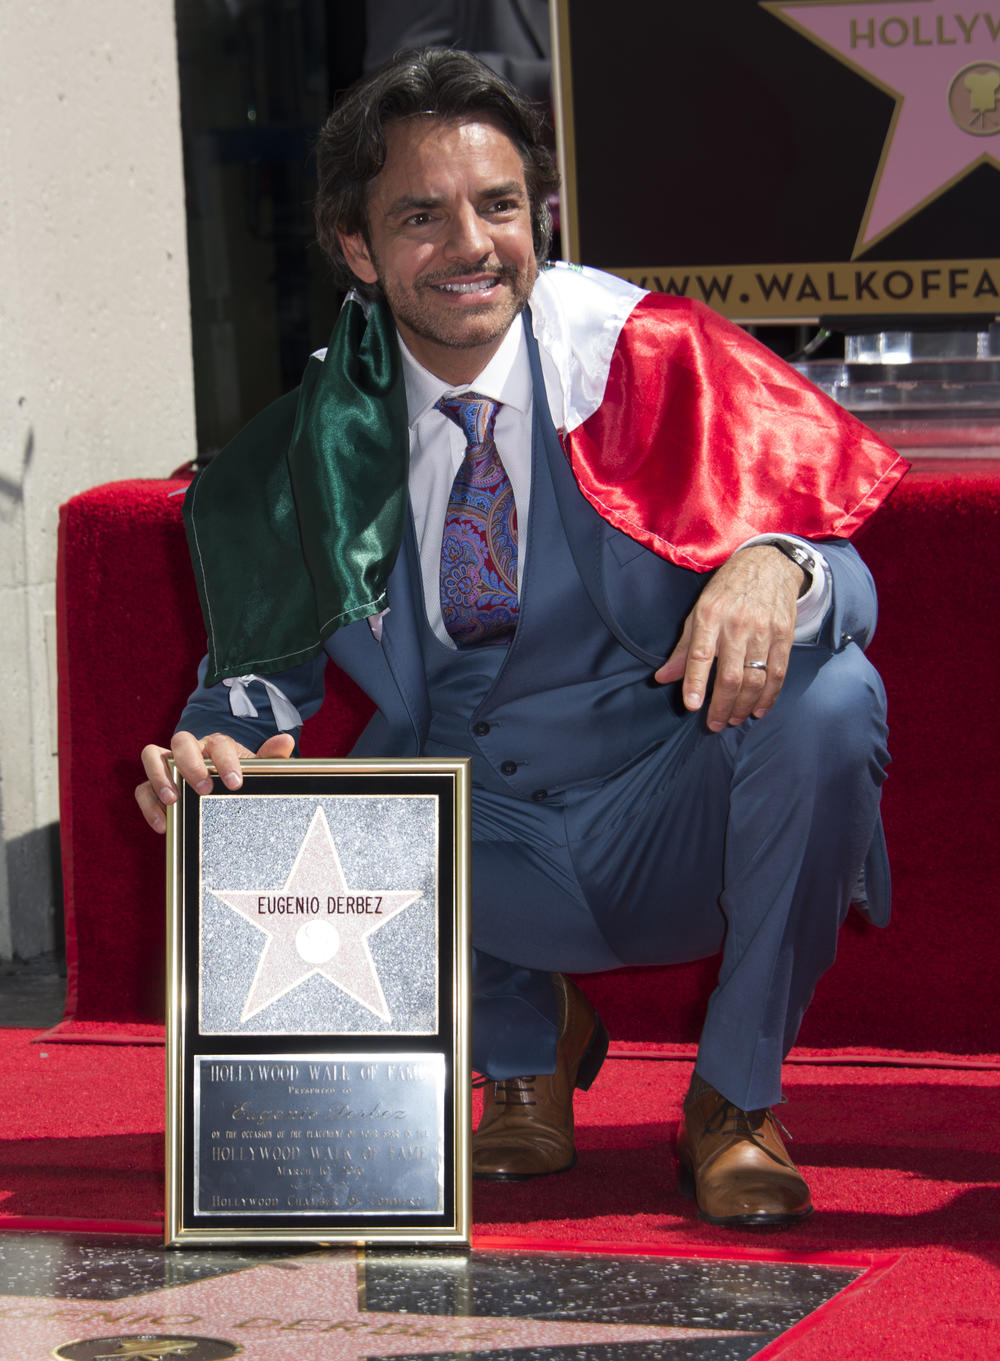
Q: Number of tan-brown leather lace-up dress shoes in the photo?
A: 2